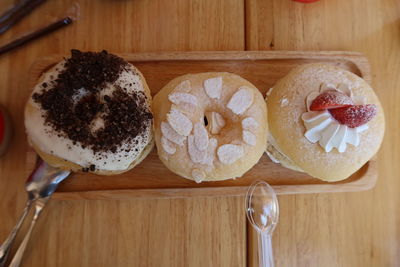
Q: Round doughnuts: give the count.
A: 3